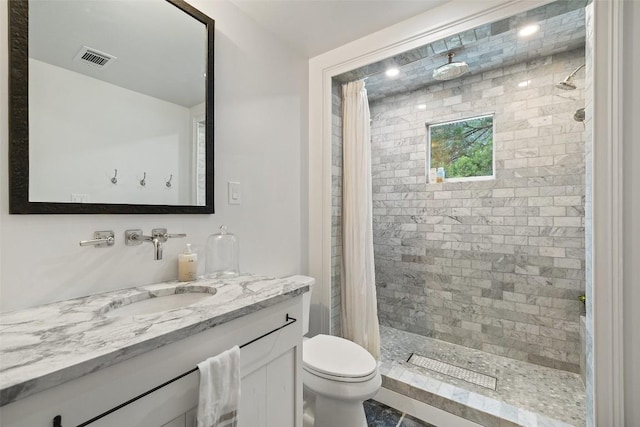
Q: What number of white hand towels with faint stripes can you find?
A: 1